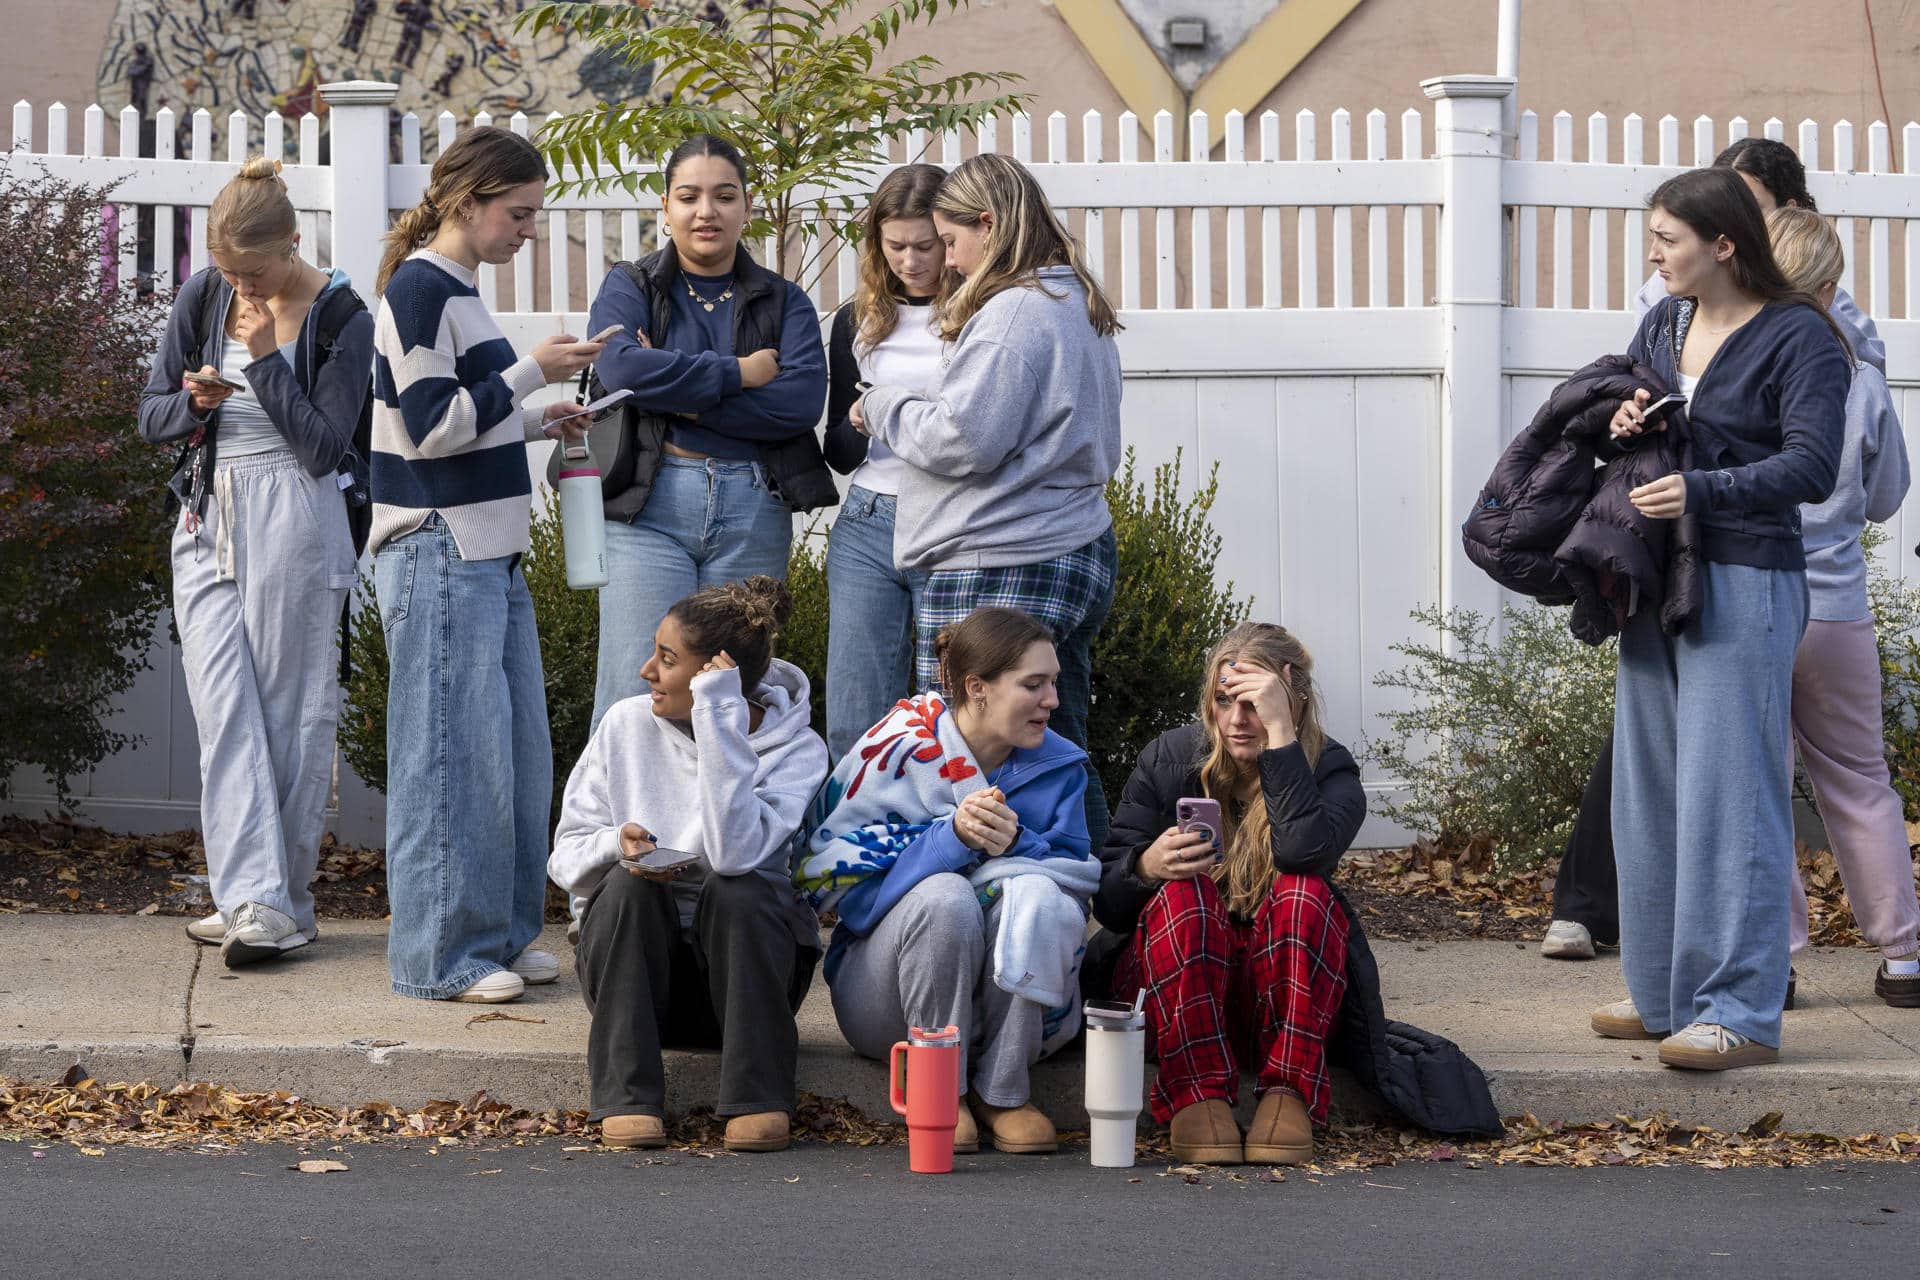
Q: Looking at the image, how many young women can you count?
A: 11